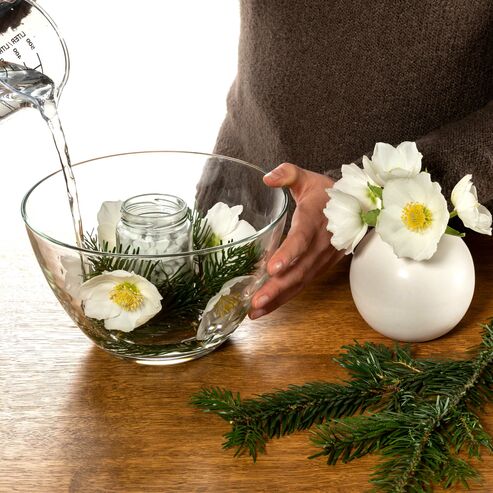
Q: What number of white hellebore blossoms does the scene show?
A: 9